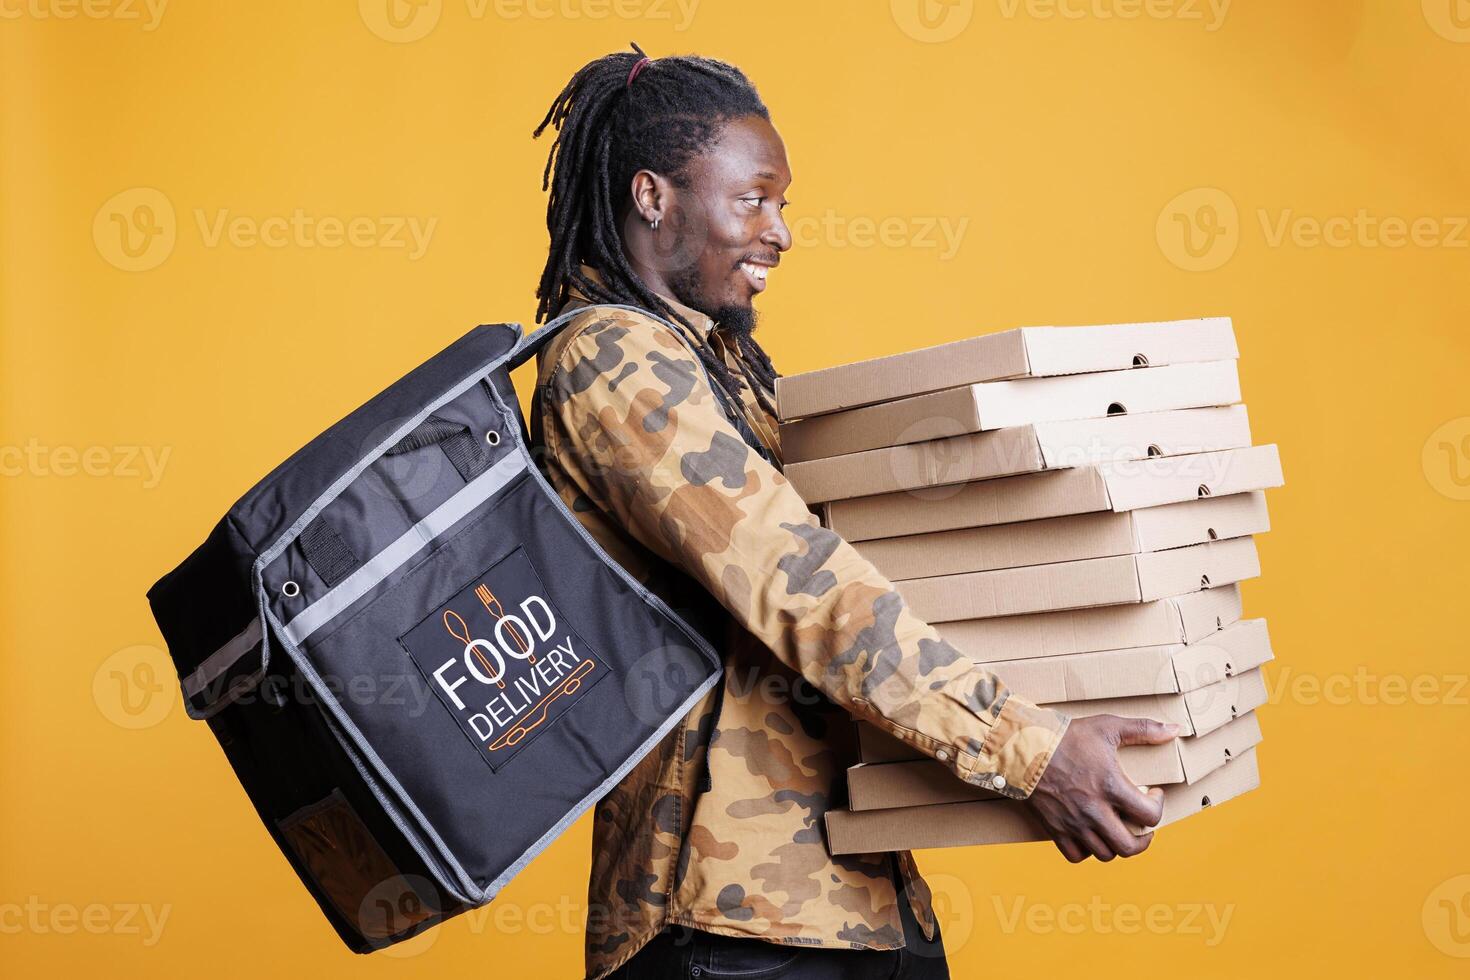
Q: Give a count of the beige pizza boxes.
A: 11